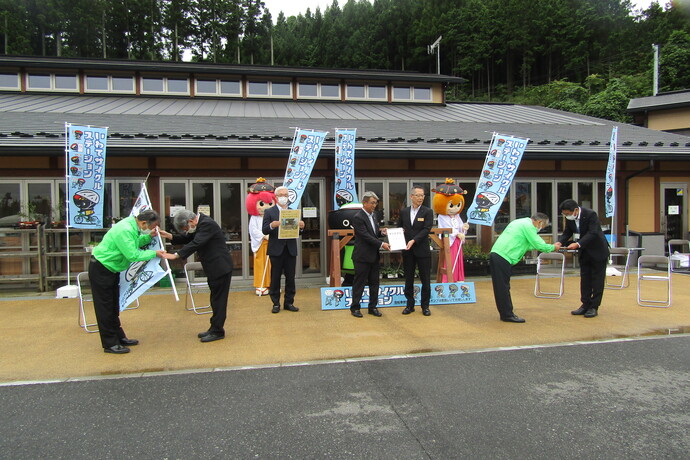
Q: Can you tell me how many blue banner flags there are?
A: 6